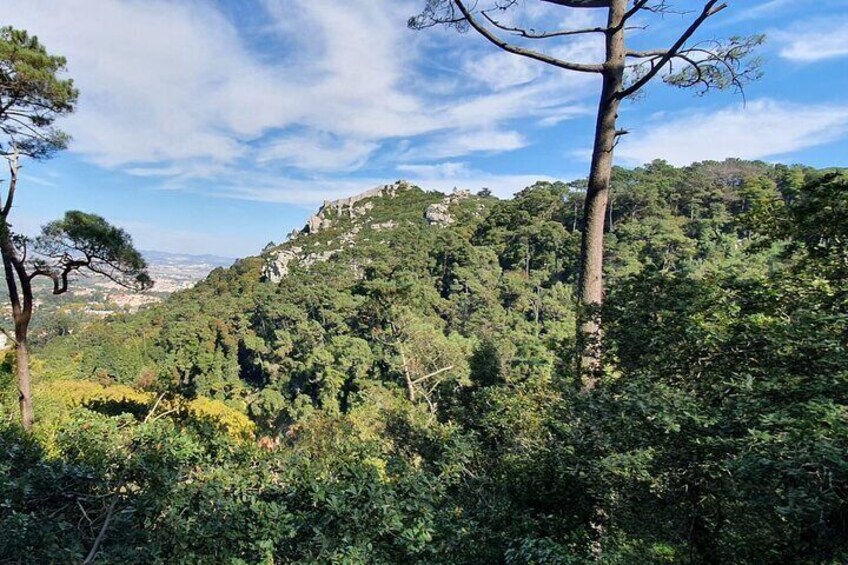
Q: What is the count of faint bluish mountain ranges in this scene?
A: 1